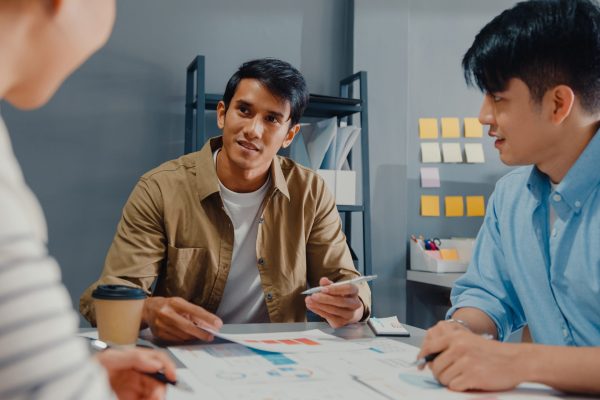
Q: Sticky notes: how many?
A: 10